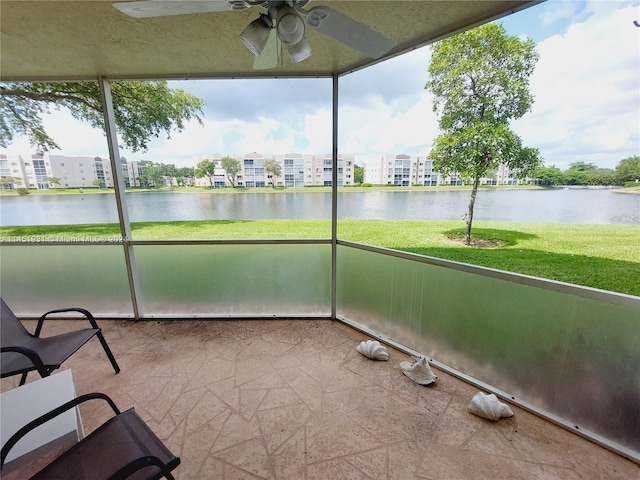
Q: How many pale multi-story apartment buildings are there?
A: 3